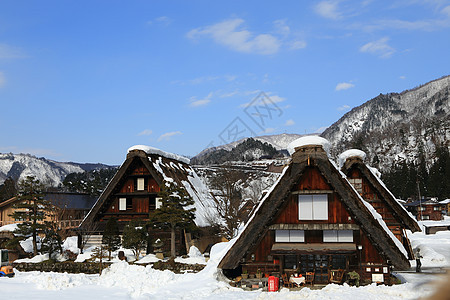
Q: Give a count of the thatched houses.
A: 3